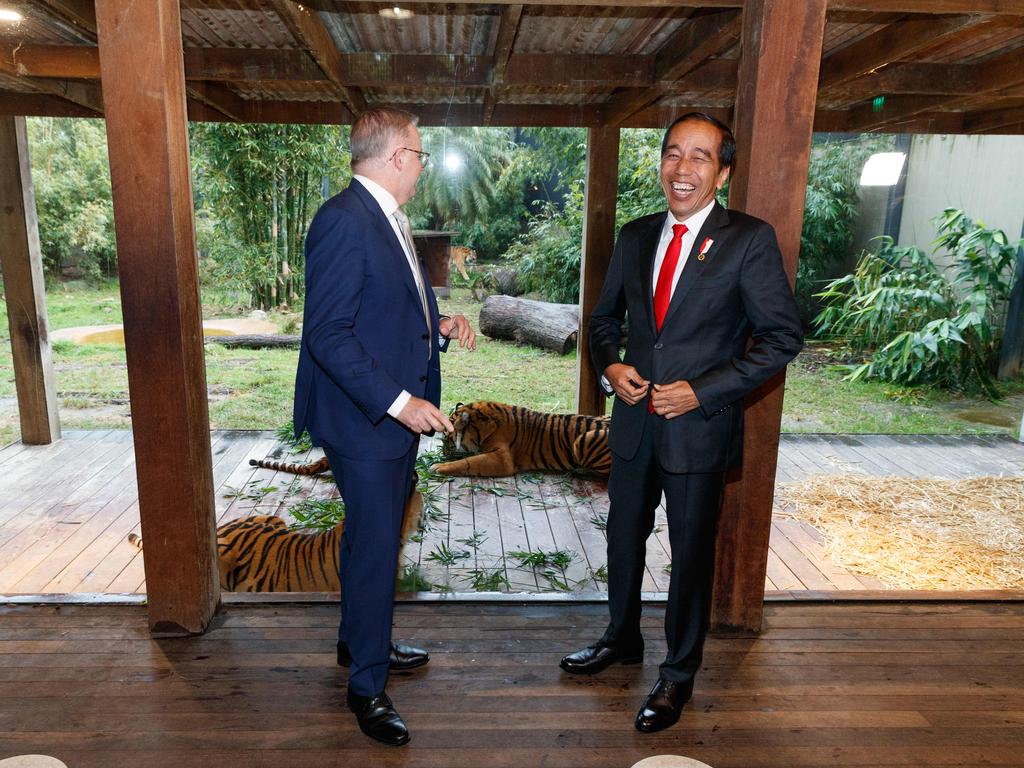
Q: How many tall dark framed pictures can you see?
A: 0